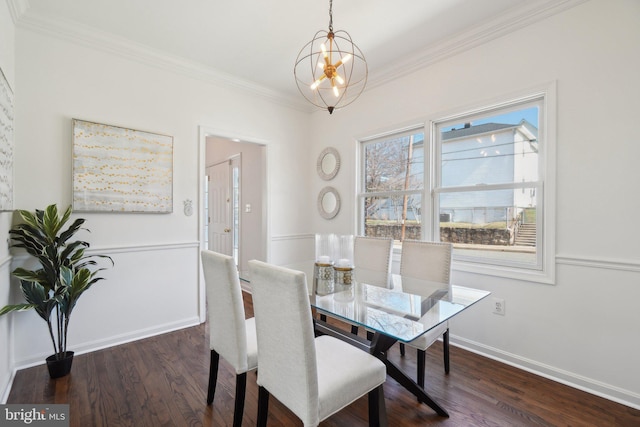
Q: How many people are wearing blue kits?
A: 0